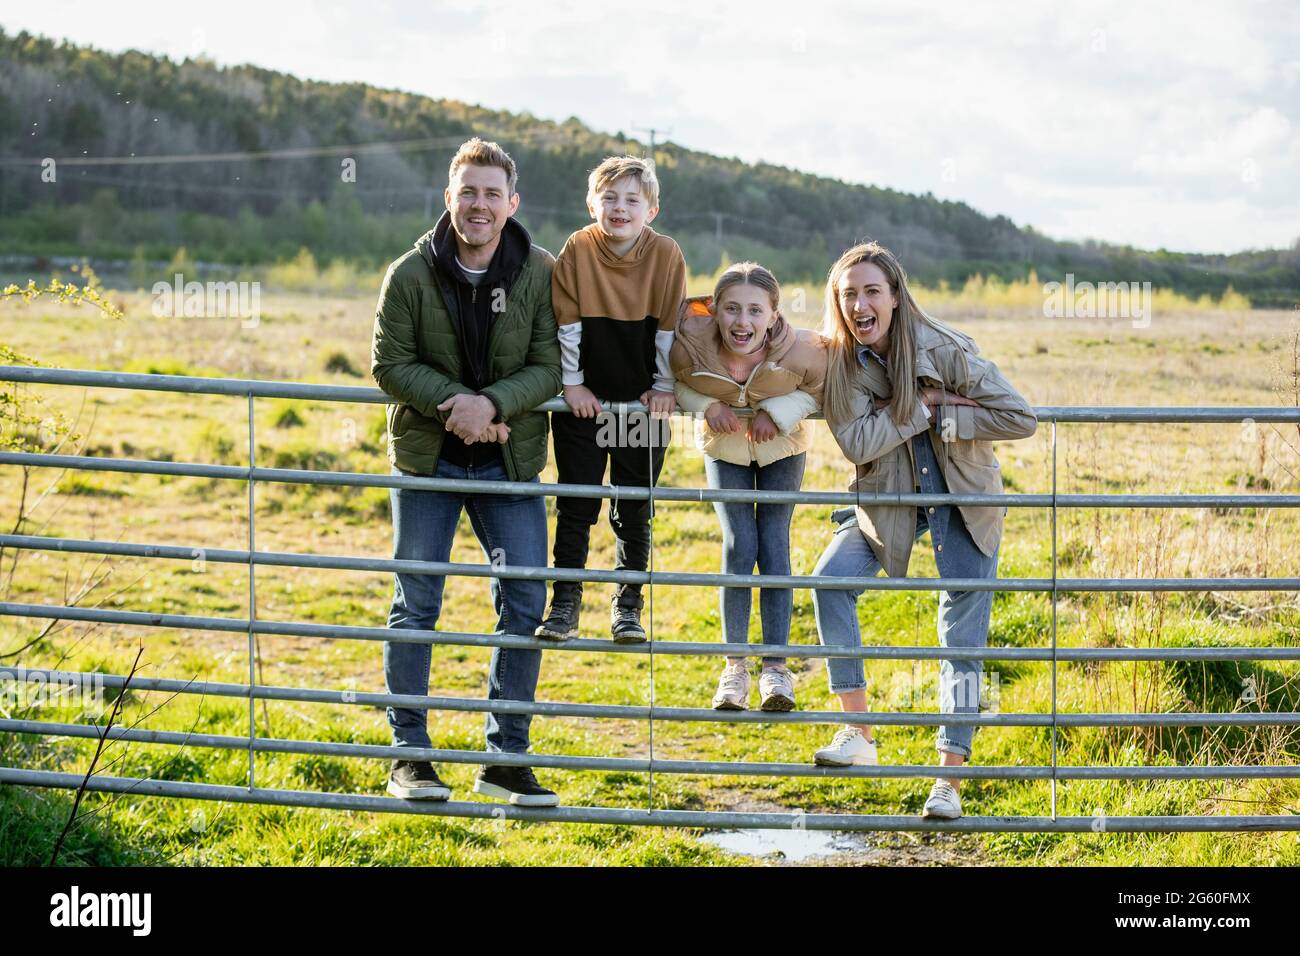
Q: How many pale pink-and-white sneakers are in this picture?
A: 2